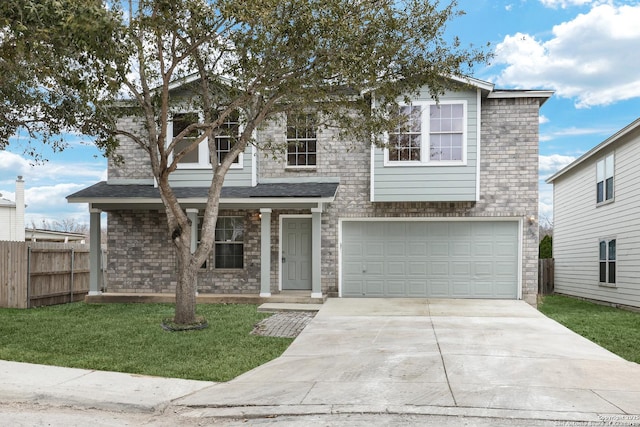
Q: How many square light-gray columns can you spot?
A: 4